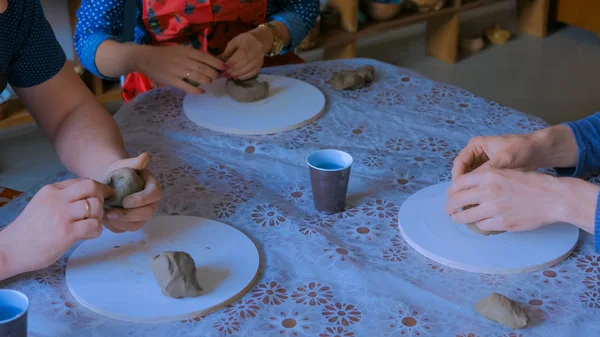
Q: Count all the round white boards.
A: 3